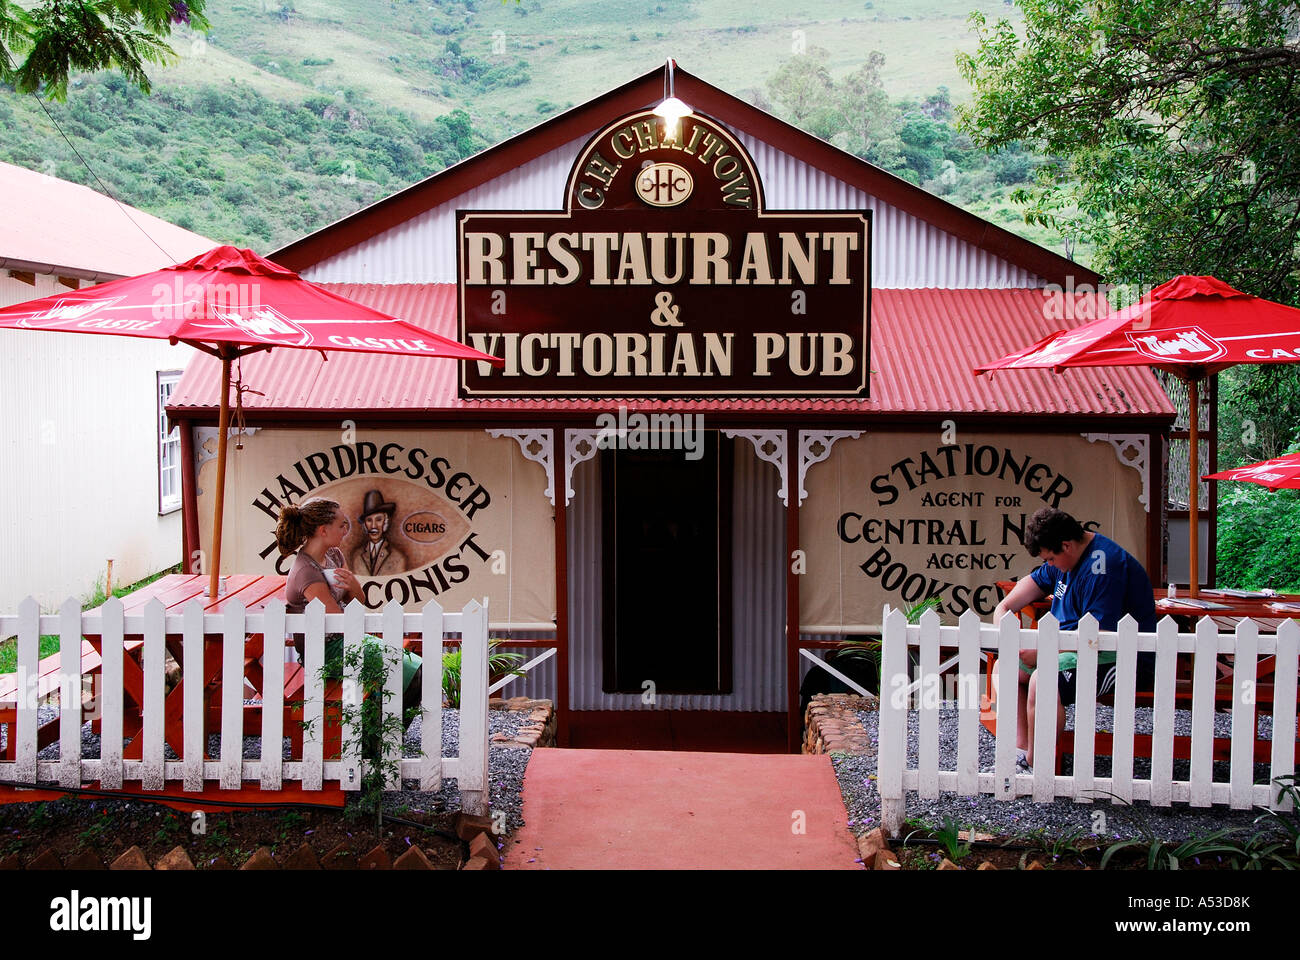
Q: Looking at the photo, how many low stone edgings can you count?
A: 2